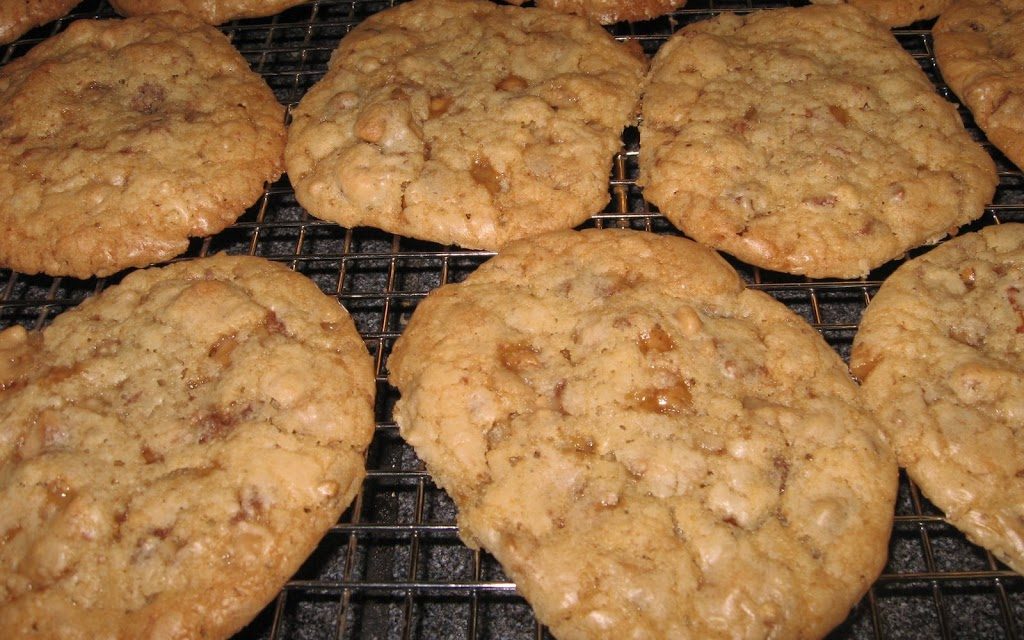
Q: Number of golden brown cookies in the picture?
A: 11